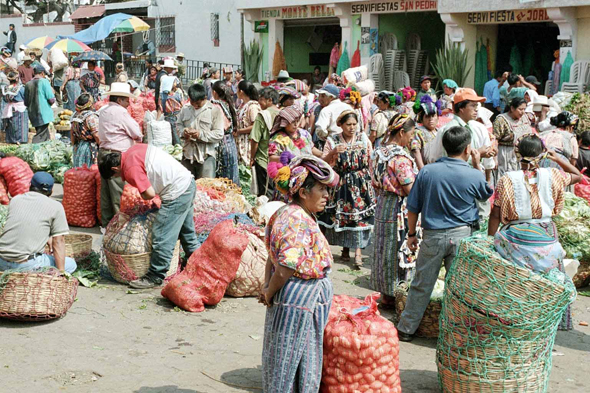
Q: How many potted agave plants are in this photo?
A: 2